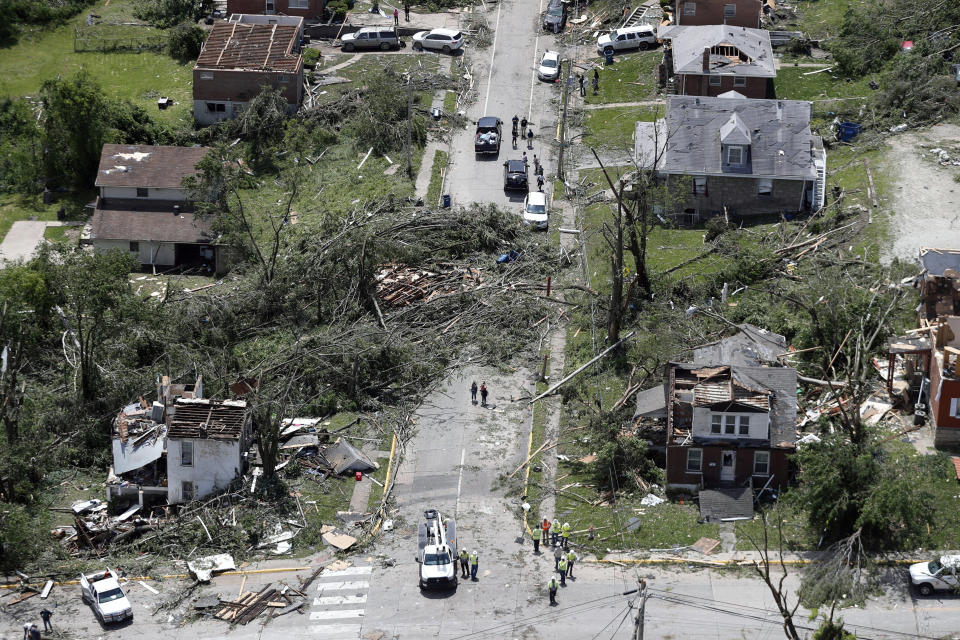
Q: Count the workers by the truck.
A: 2